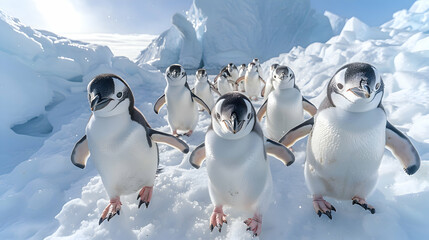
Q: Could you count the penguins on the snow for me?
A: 12